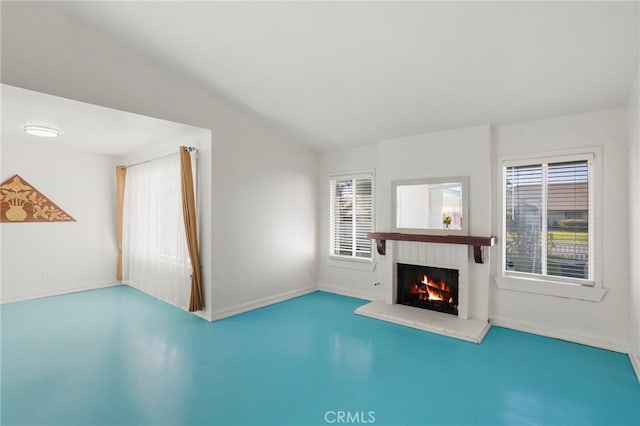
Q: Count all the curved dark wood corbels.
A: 2